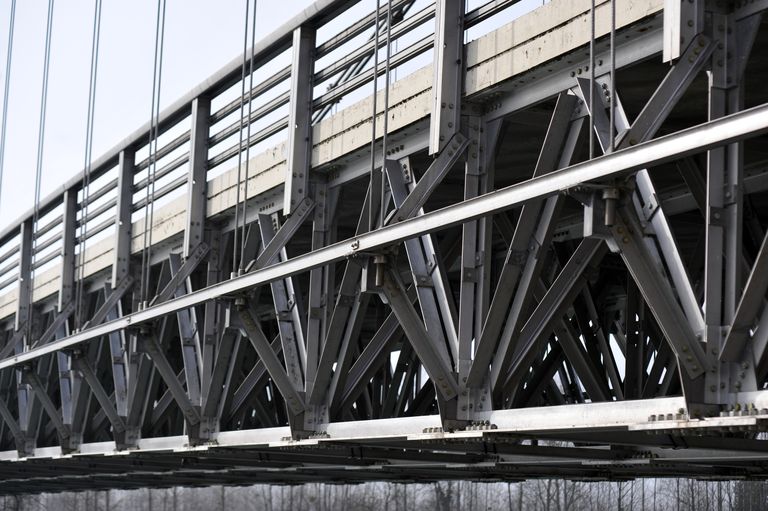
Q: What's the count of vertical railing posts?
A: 7